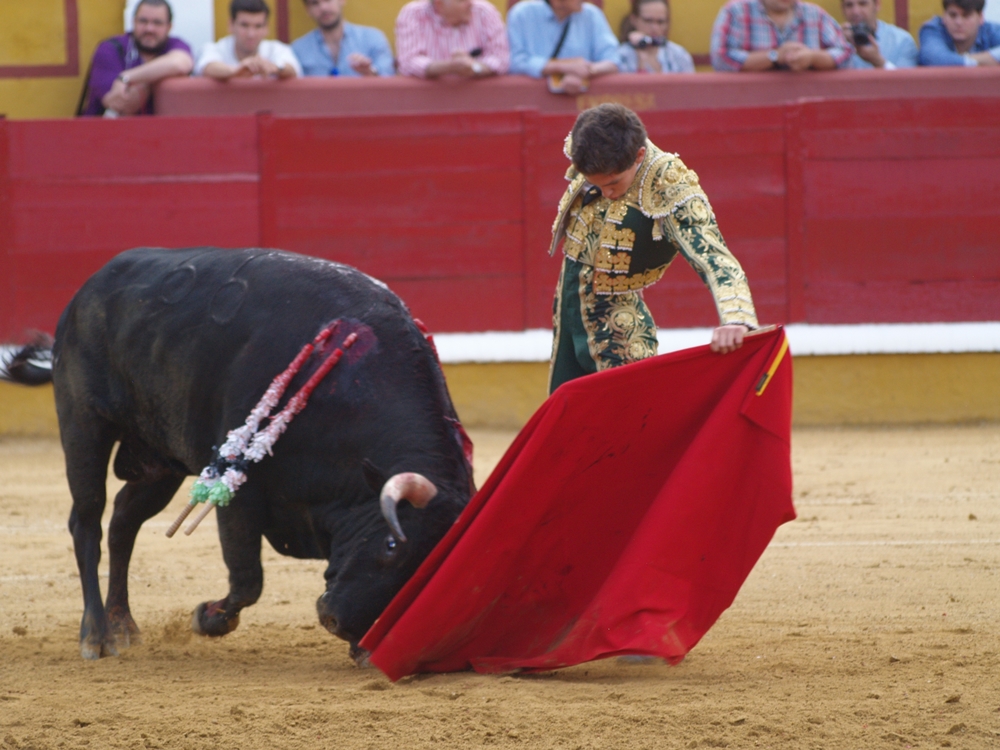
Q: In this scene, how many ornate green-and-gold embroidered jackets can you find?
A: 1